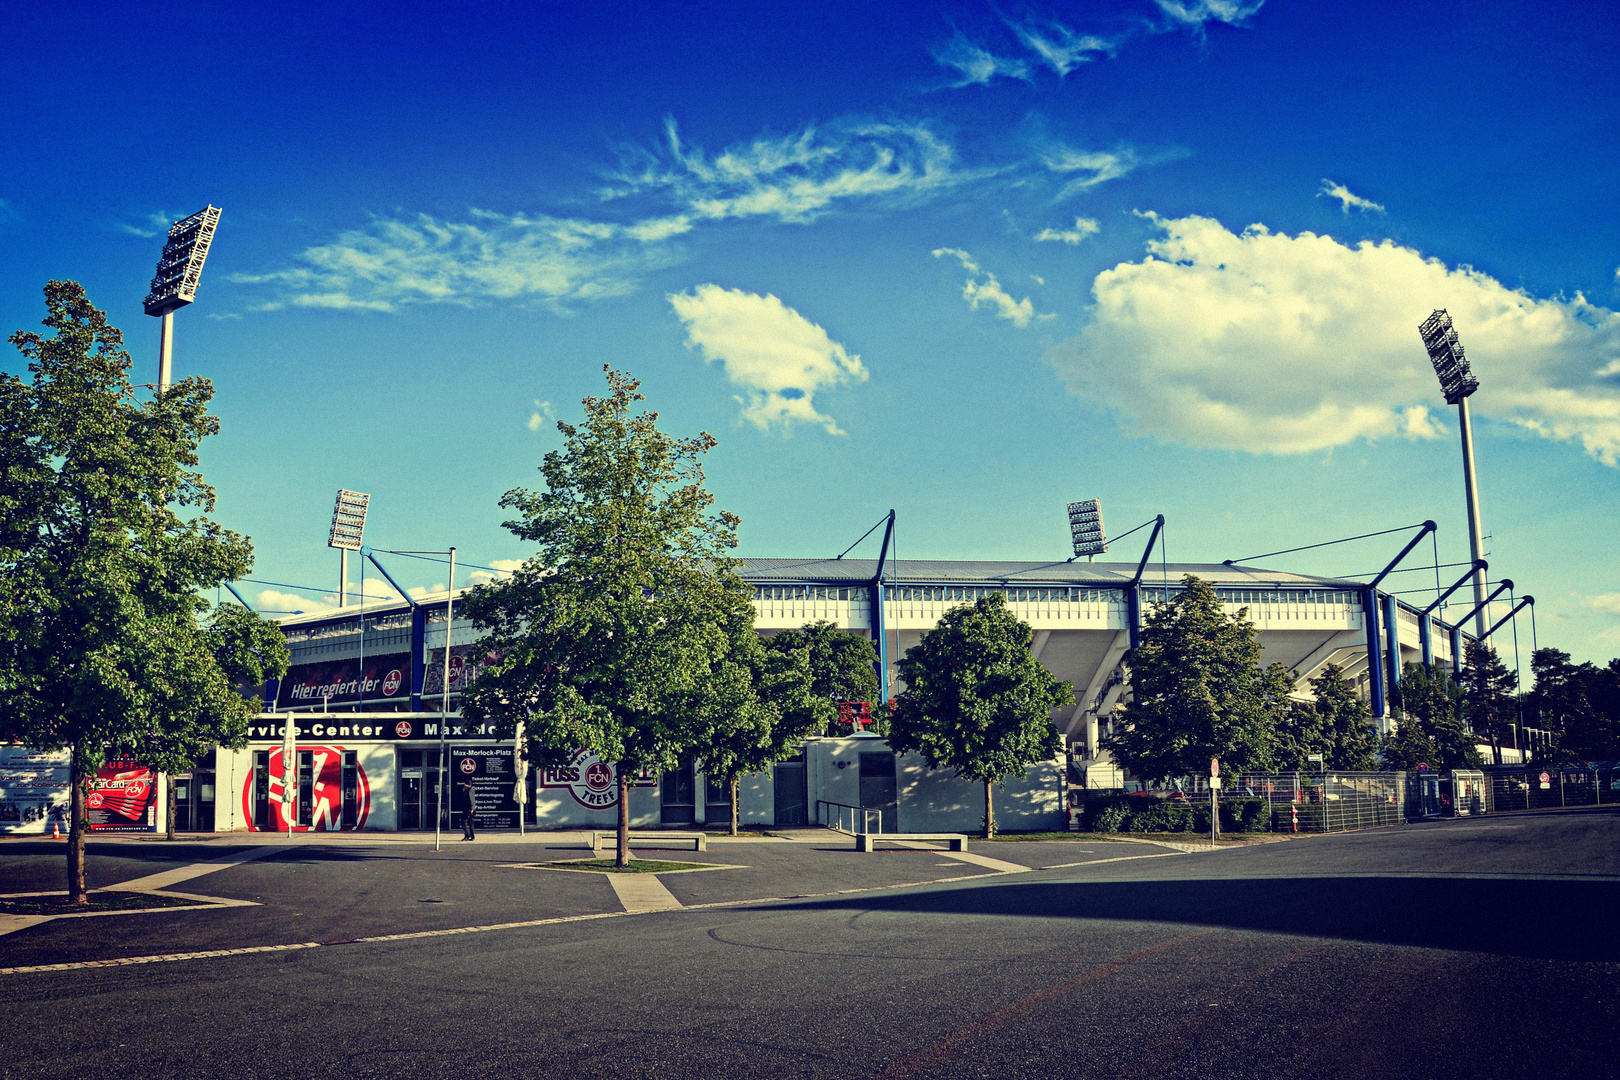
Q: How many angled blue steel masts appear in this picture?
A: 8